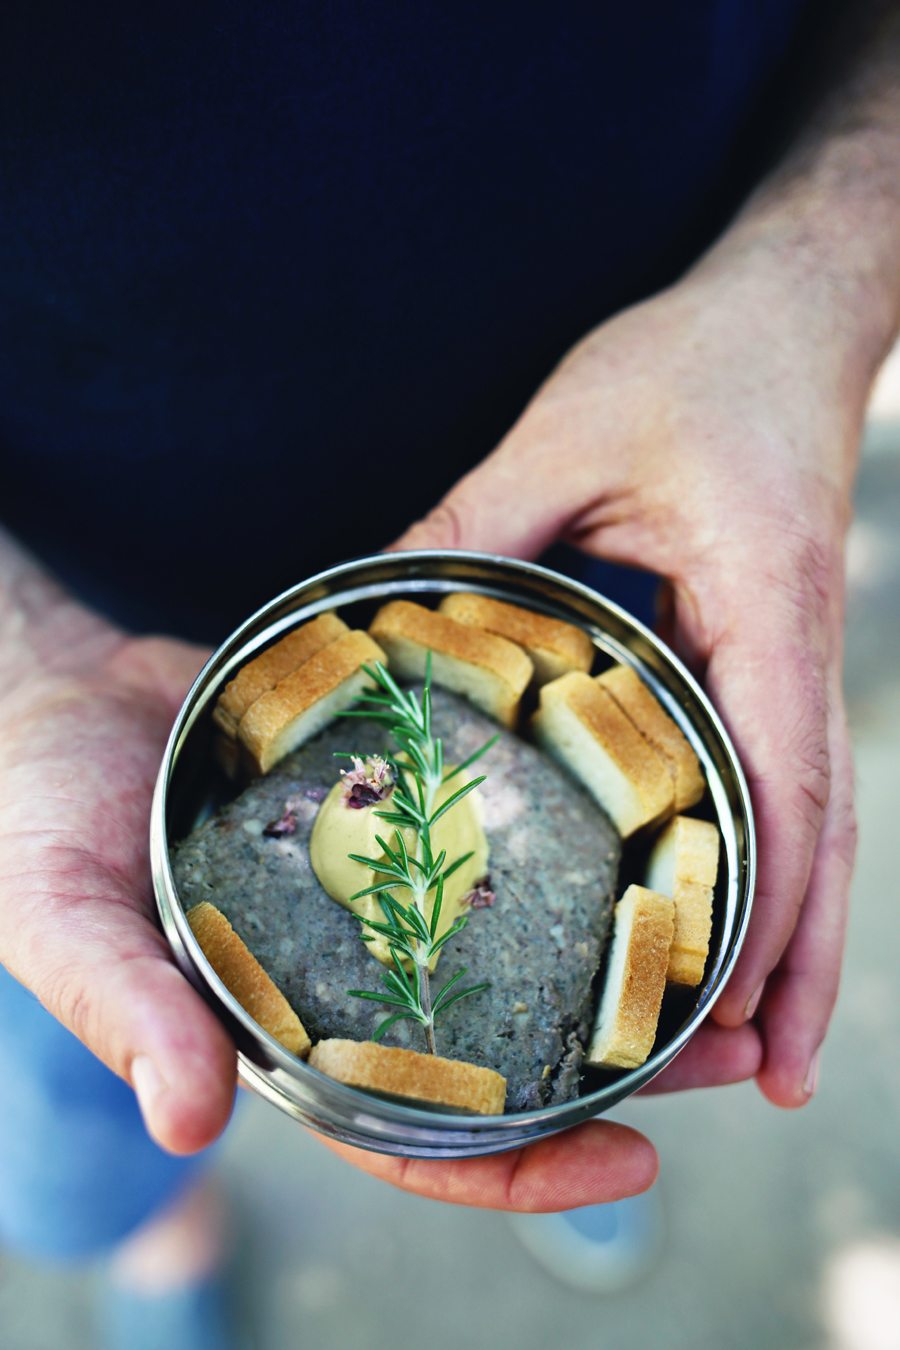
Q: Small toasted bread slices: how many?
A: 10